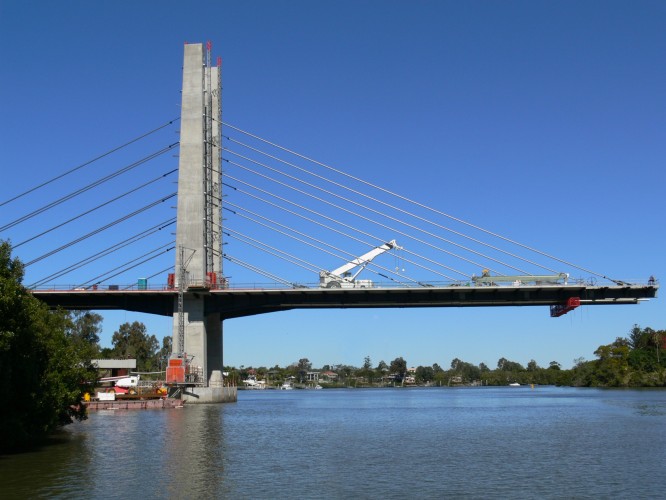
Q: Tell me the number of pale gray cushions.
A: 0